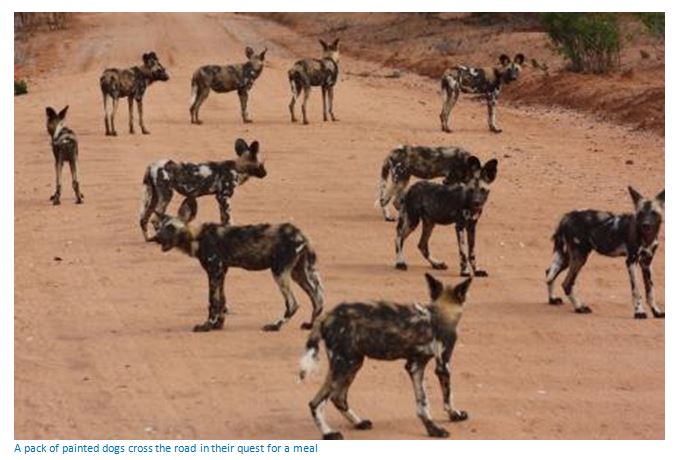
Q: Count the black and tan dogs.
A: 11